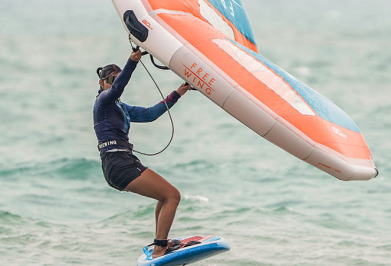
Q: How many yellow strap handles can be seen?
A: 0